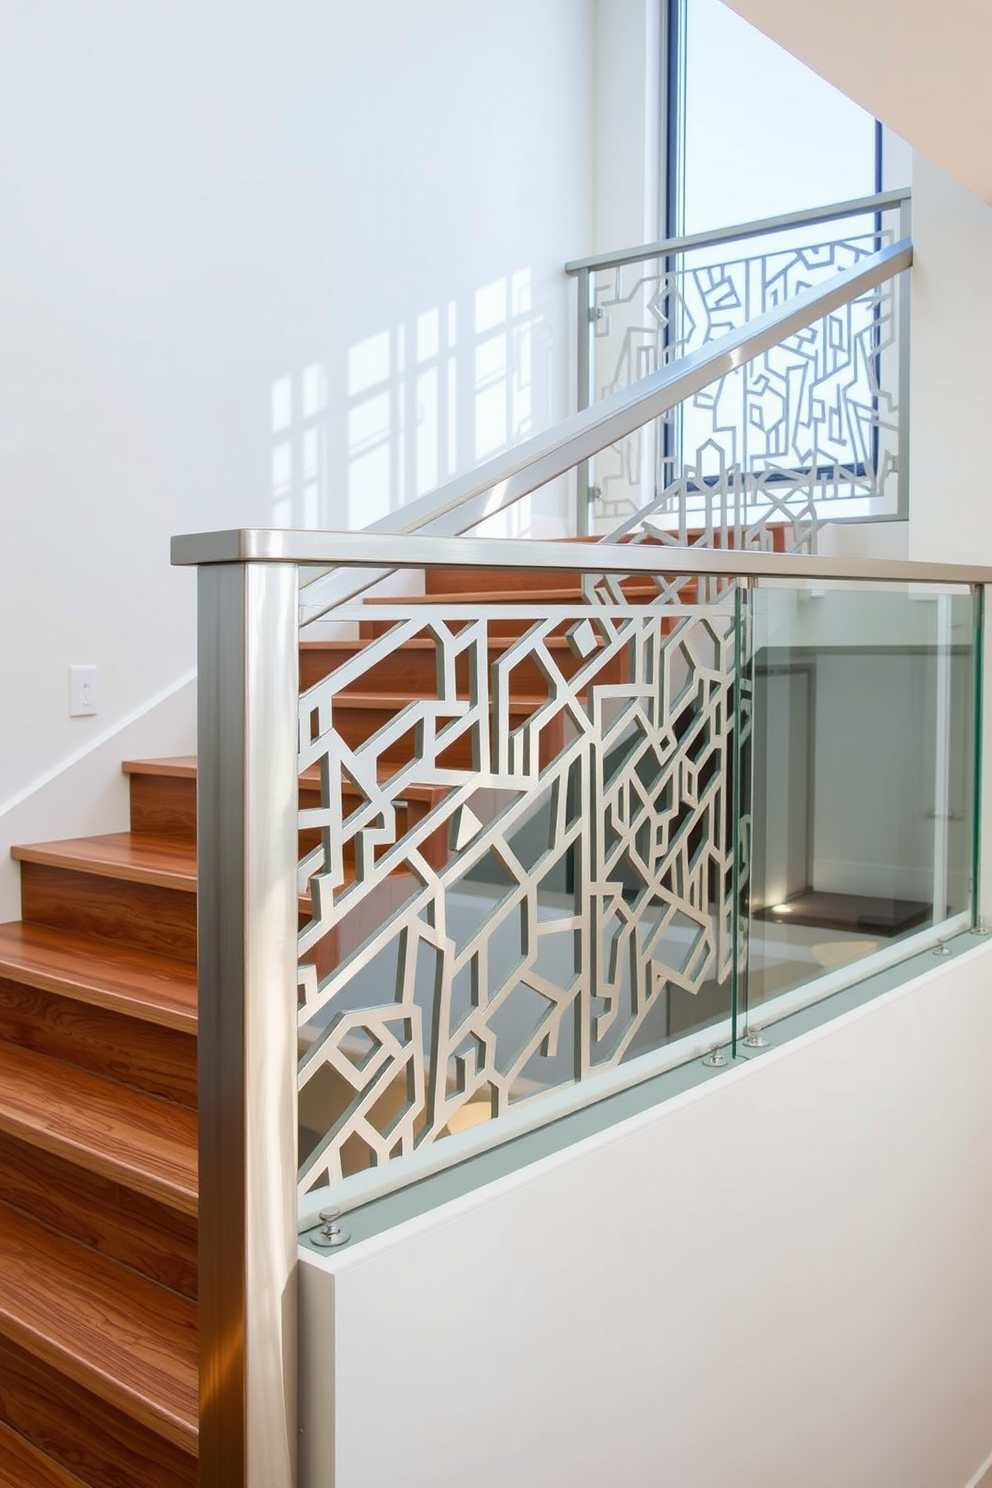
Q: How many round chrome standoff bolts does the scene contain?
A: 5